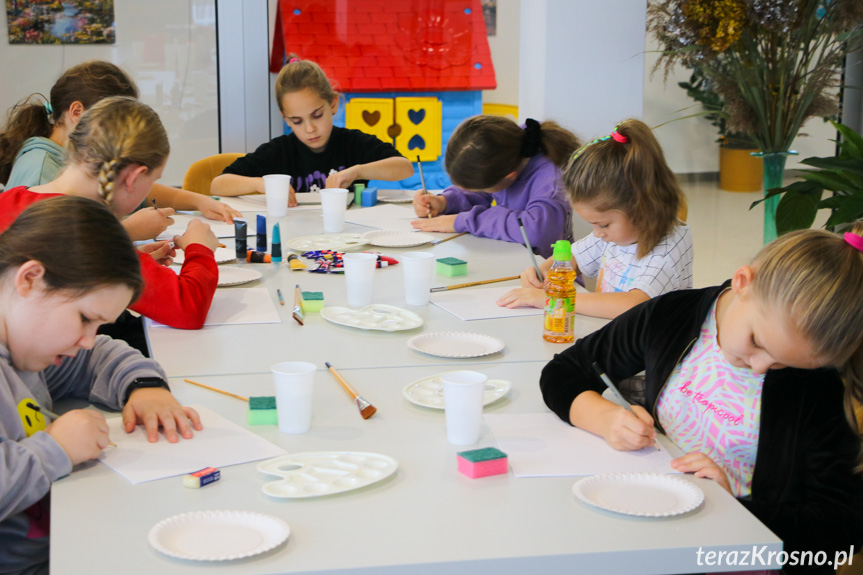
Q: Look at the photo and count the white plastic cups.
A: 6